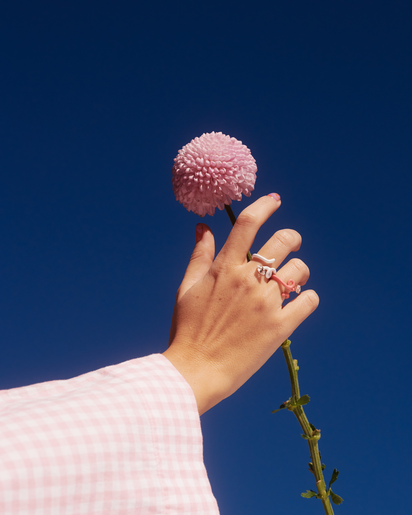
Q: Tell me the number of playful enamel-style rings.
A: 2